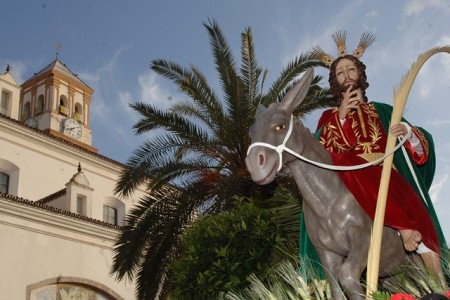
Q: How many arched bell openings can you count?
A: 4